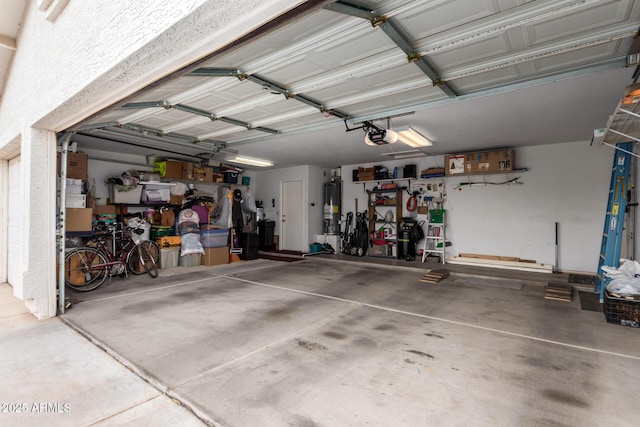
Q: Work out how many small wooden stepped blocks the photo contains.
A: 2